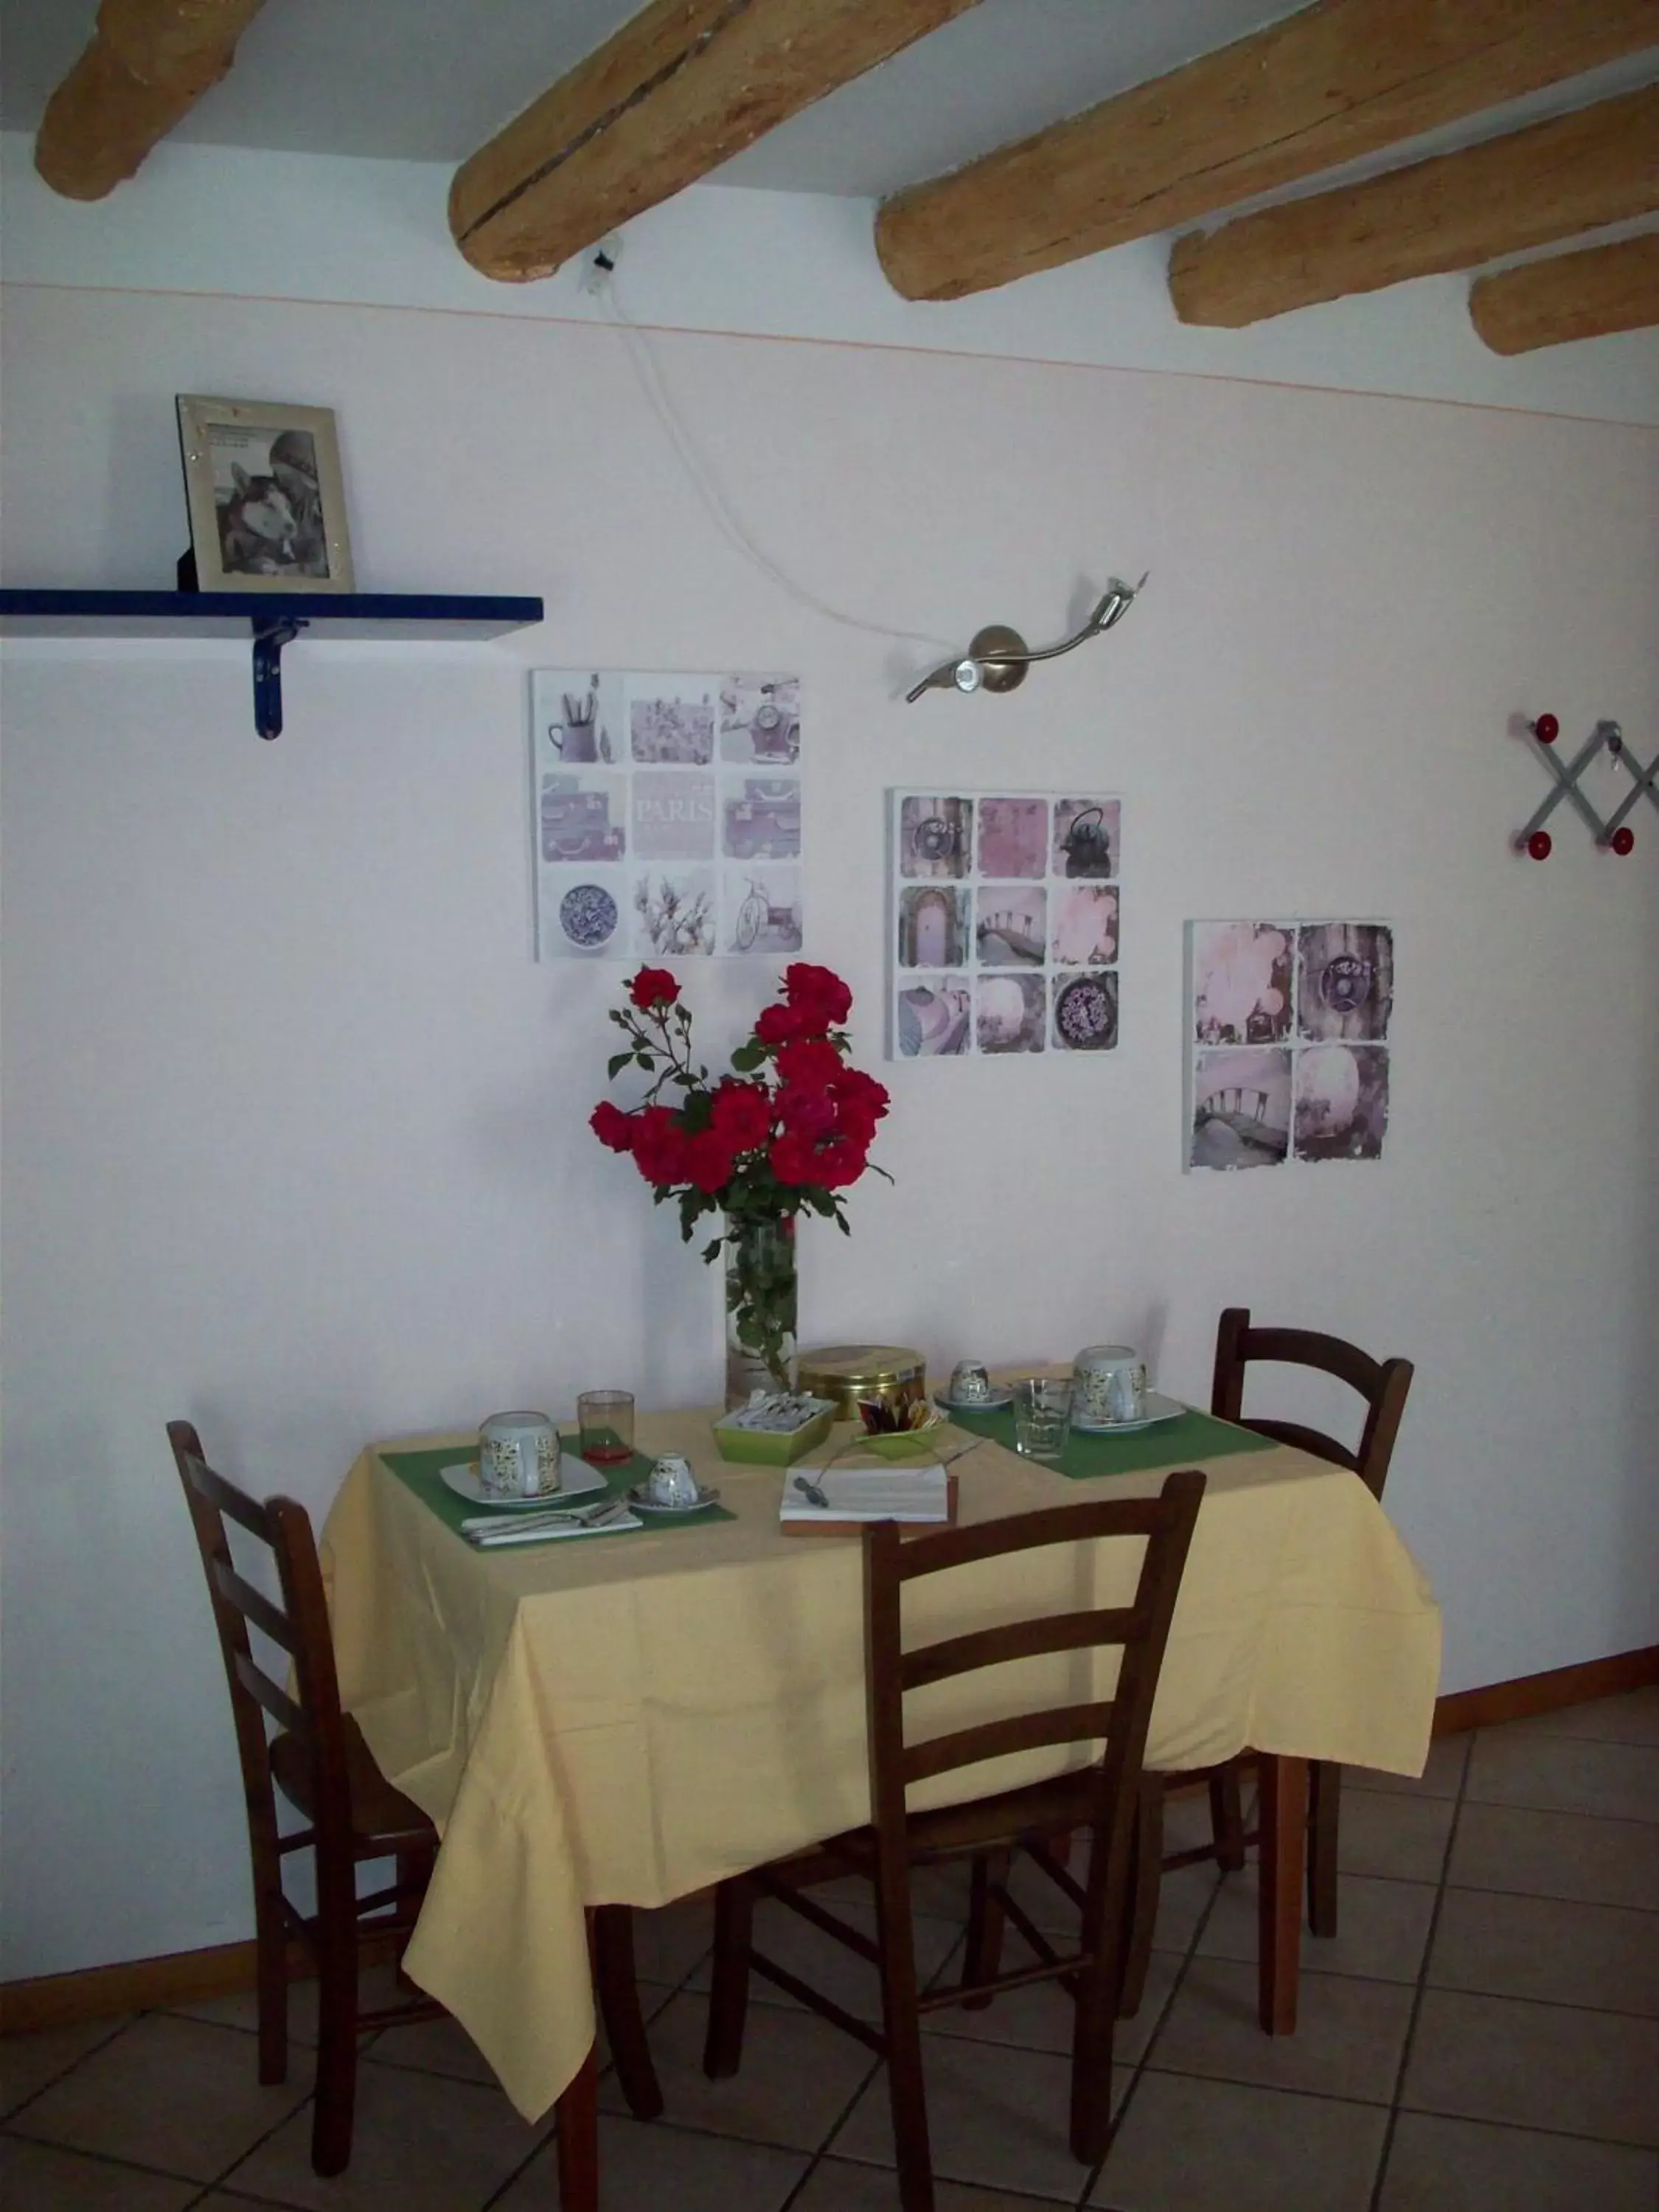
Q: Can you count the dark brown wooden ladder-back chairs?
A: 3